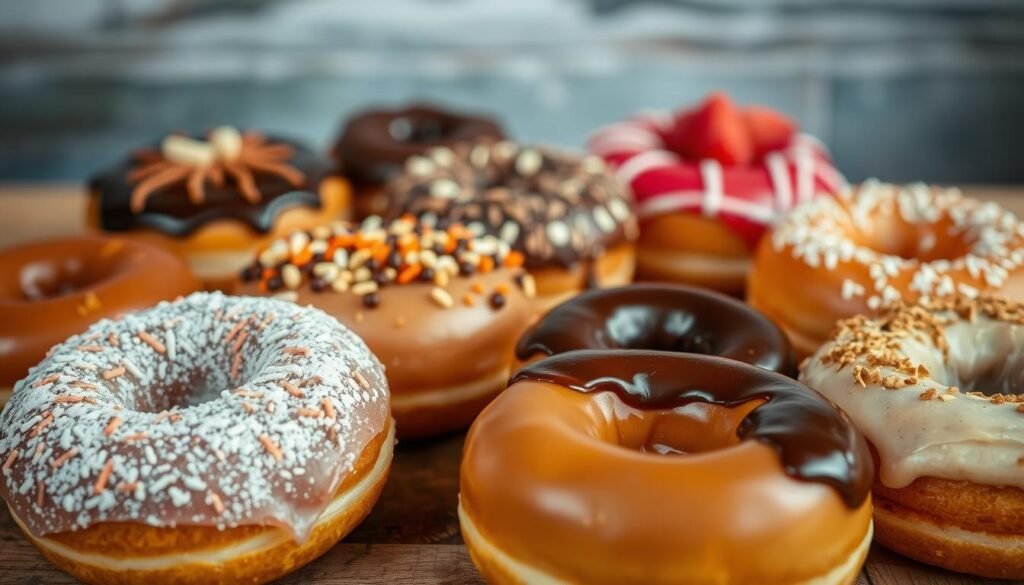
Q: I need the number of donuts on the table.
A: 11